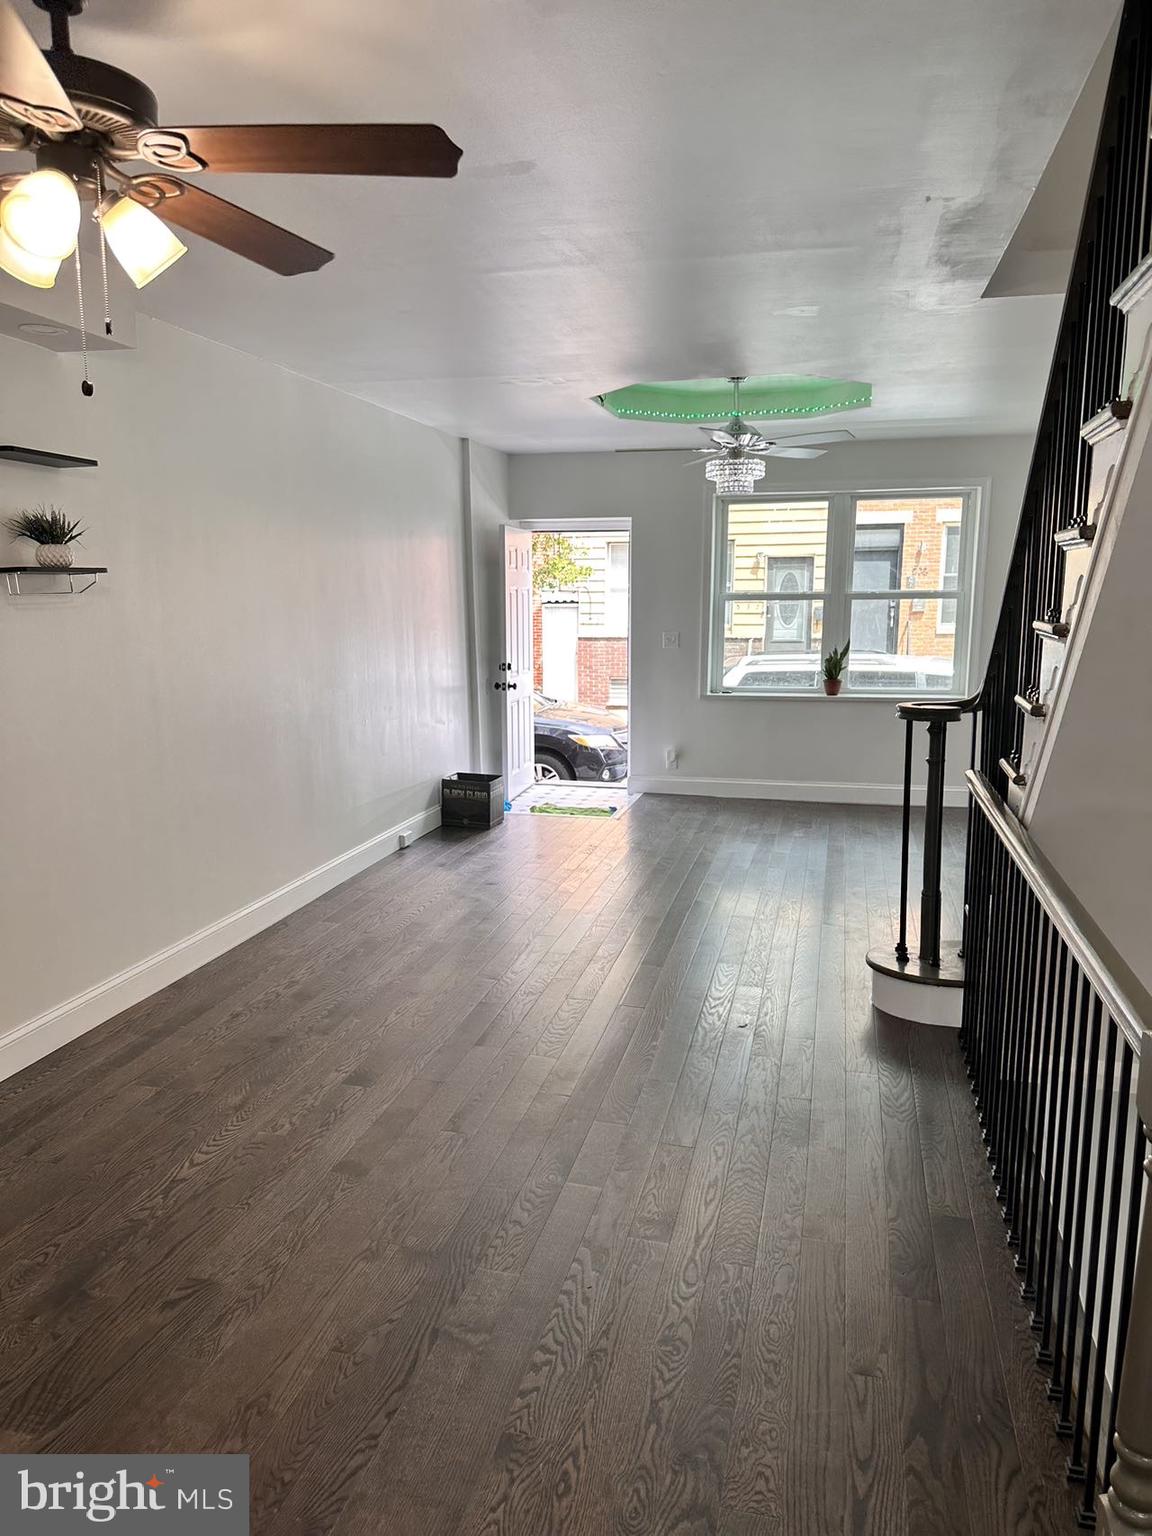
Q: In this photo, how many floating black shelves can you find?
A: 2